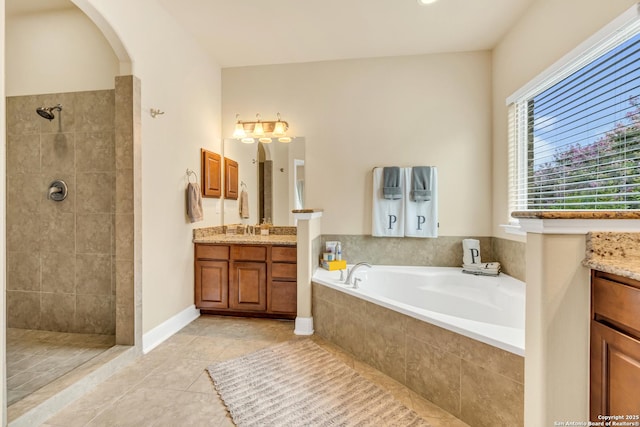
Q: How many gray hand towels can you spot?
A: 2